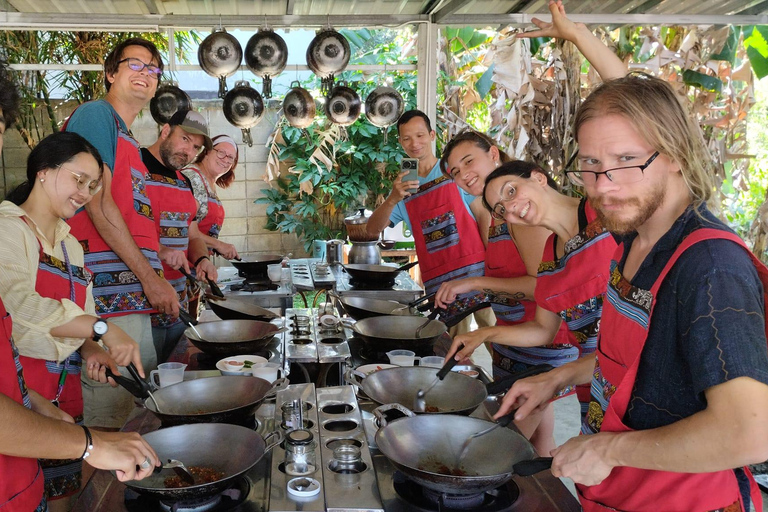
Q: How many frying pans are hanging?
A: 8